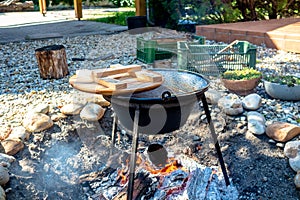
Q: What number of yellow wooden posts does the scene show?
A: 3